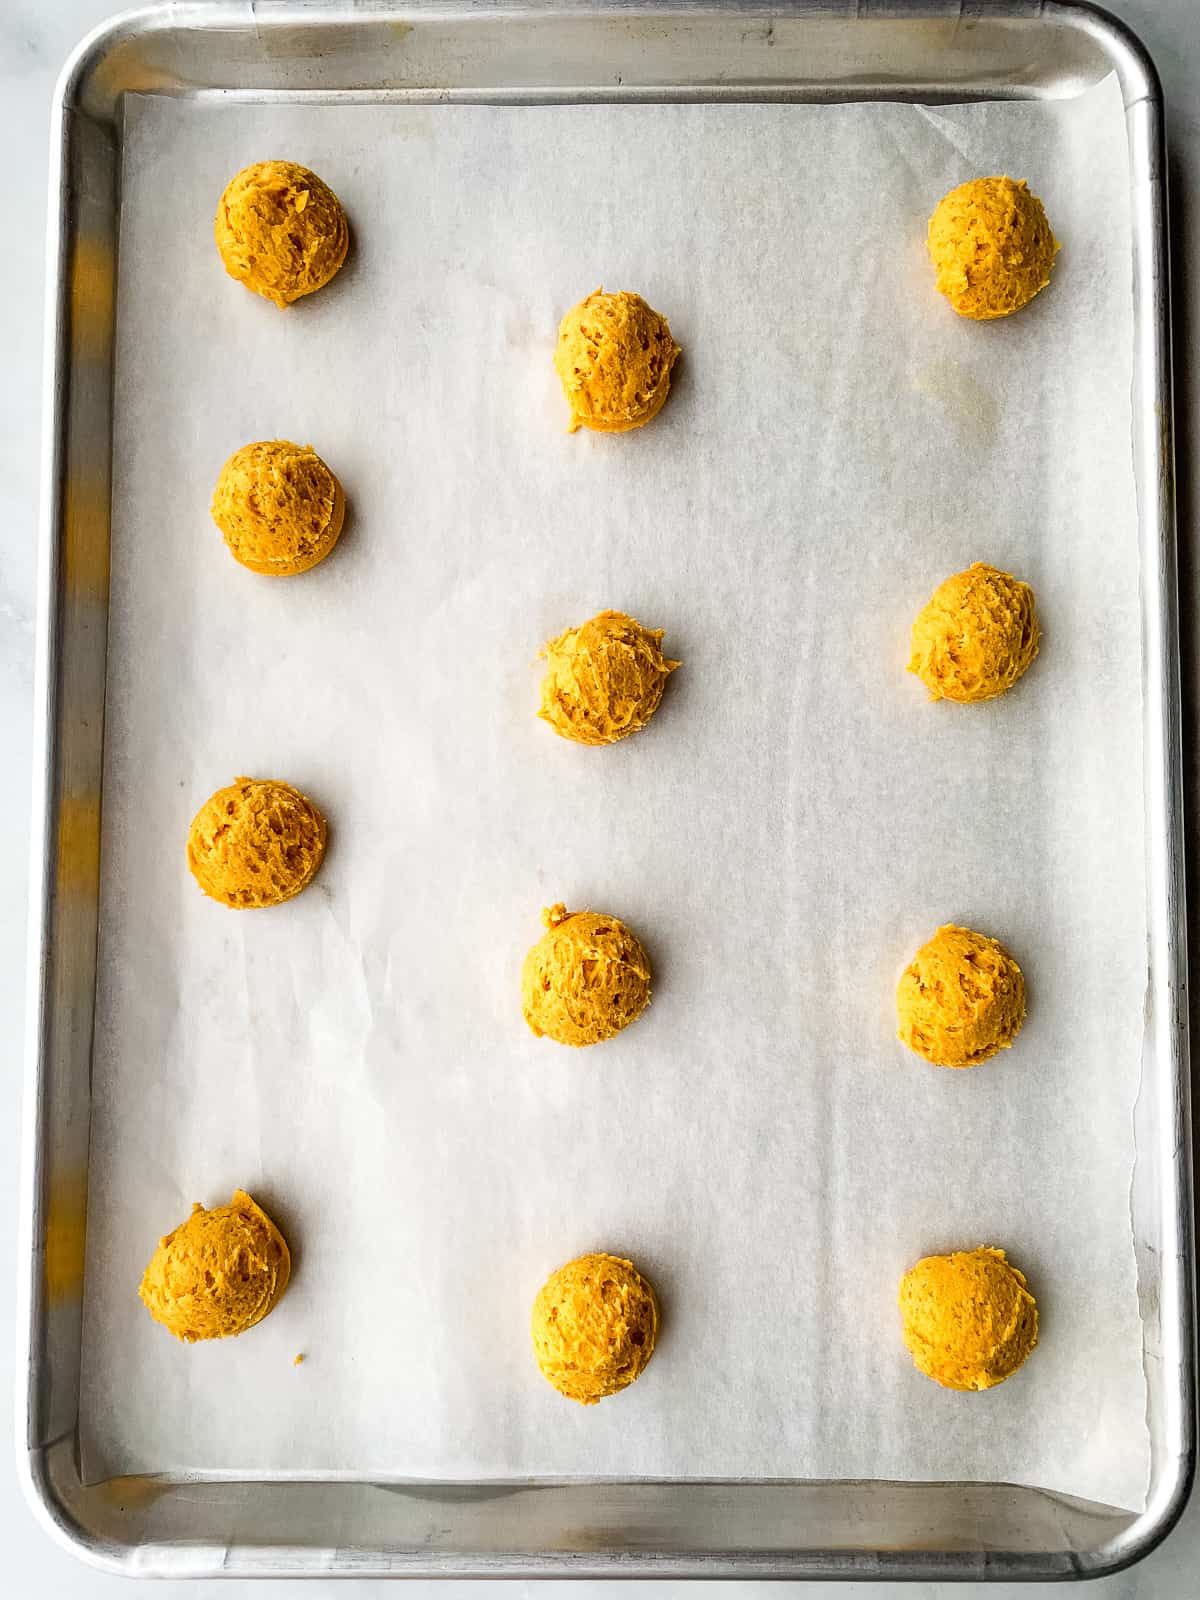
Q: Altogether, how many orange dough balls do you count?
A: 12